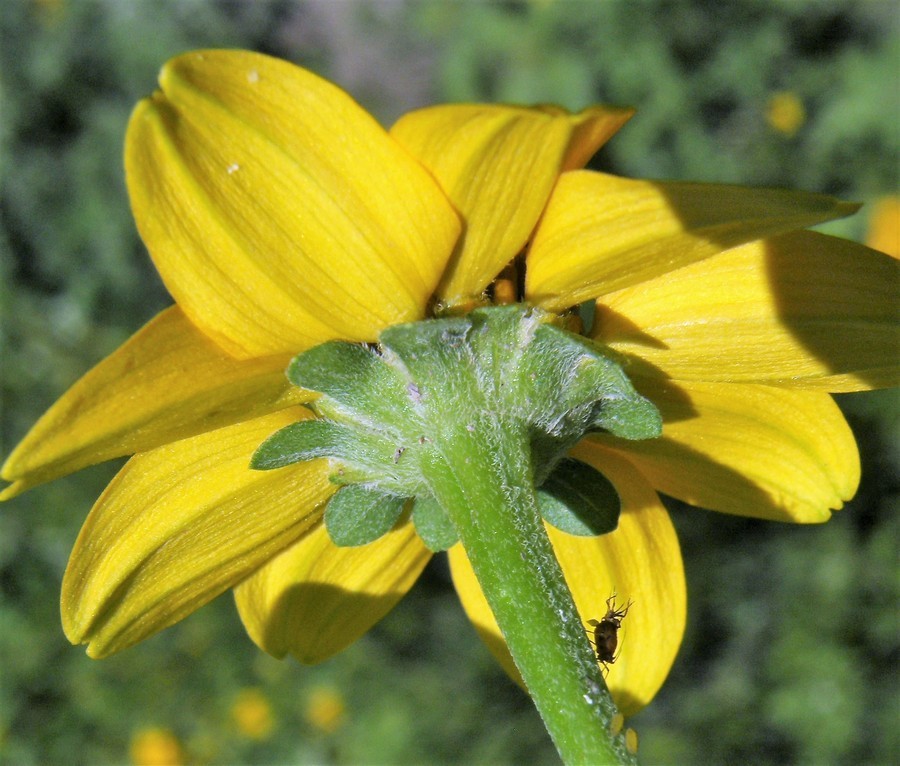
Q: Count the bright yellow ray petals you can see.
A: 9